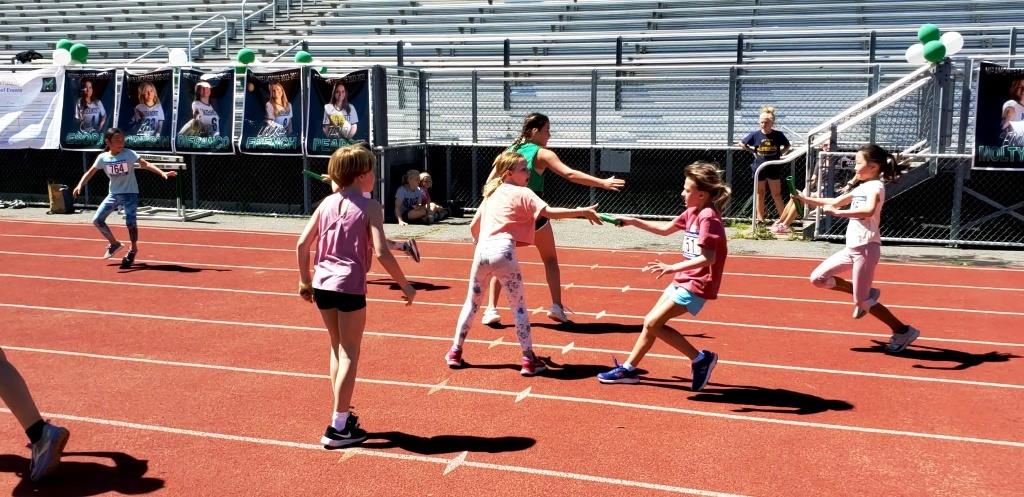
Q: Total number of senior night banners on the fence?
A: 6